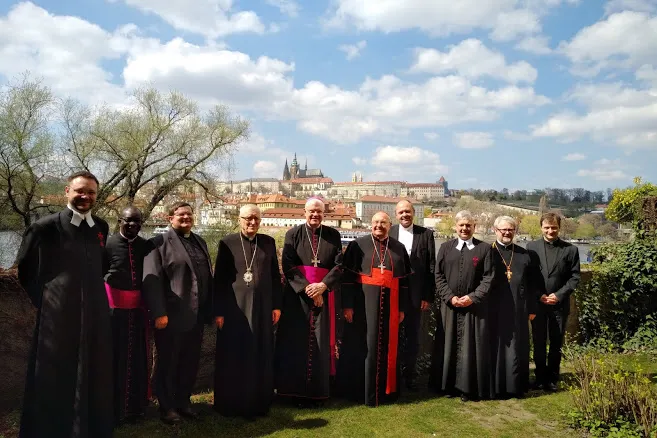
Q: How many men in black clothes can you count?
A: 10